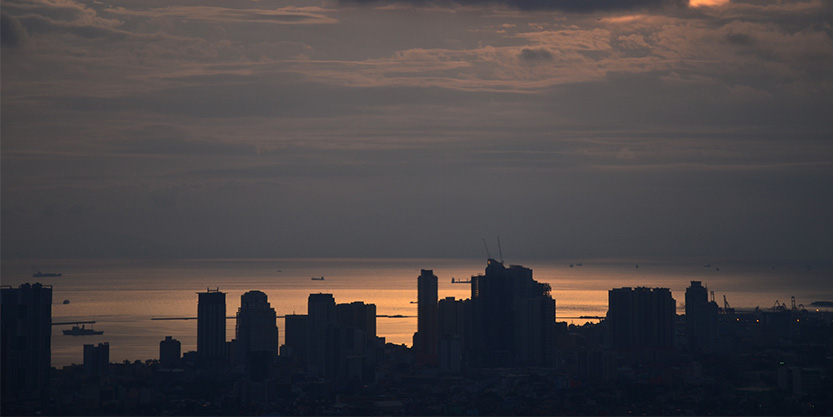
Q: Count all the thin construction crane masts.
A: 2